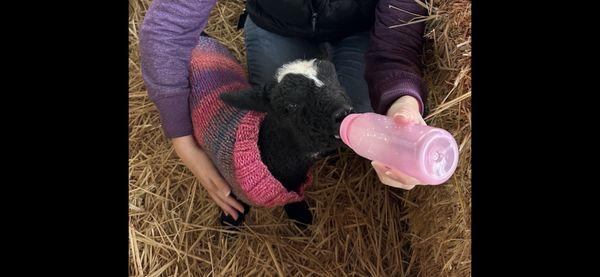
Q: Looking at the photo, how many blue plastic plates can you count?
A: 0